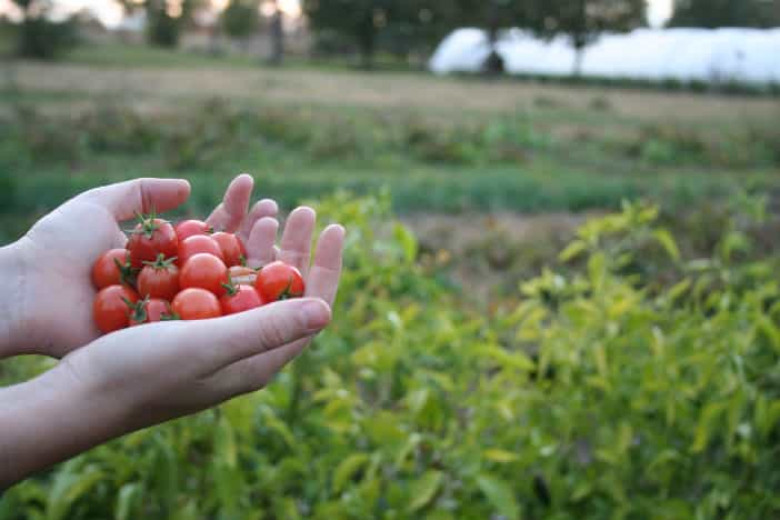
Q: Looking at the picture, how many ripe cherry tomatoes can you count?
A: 12